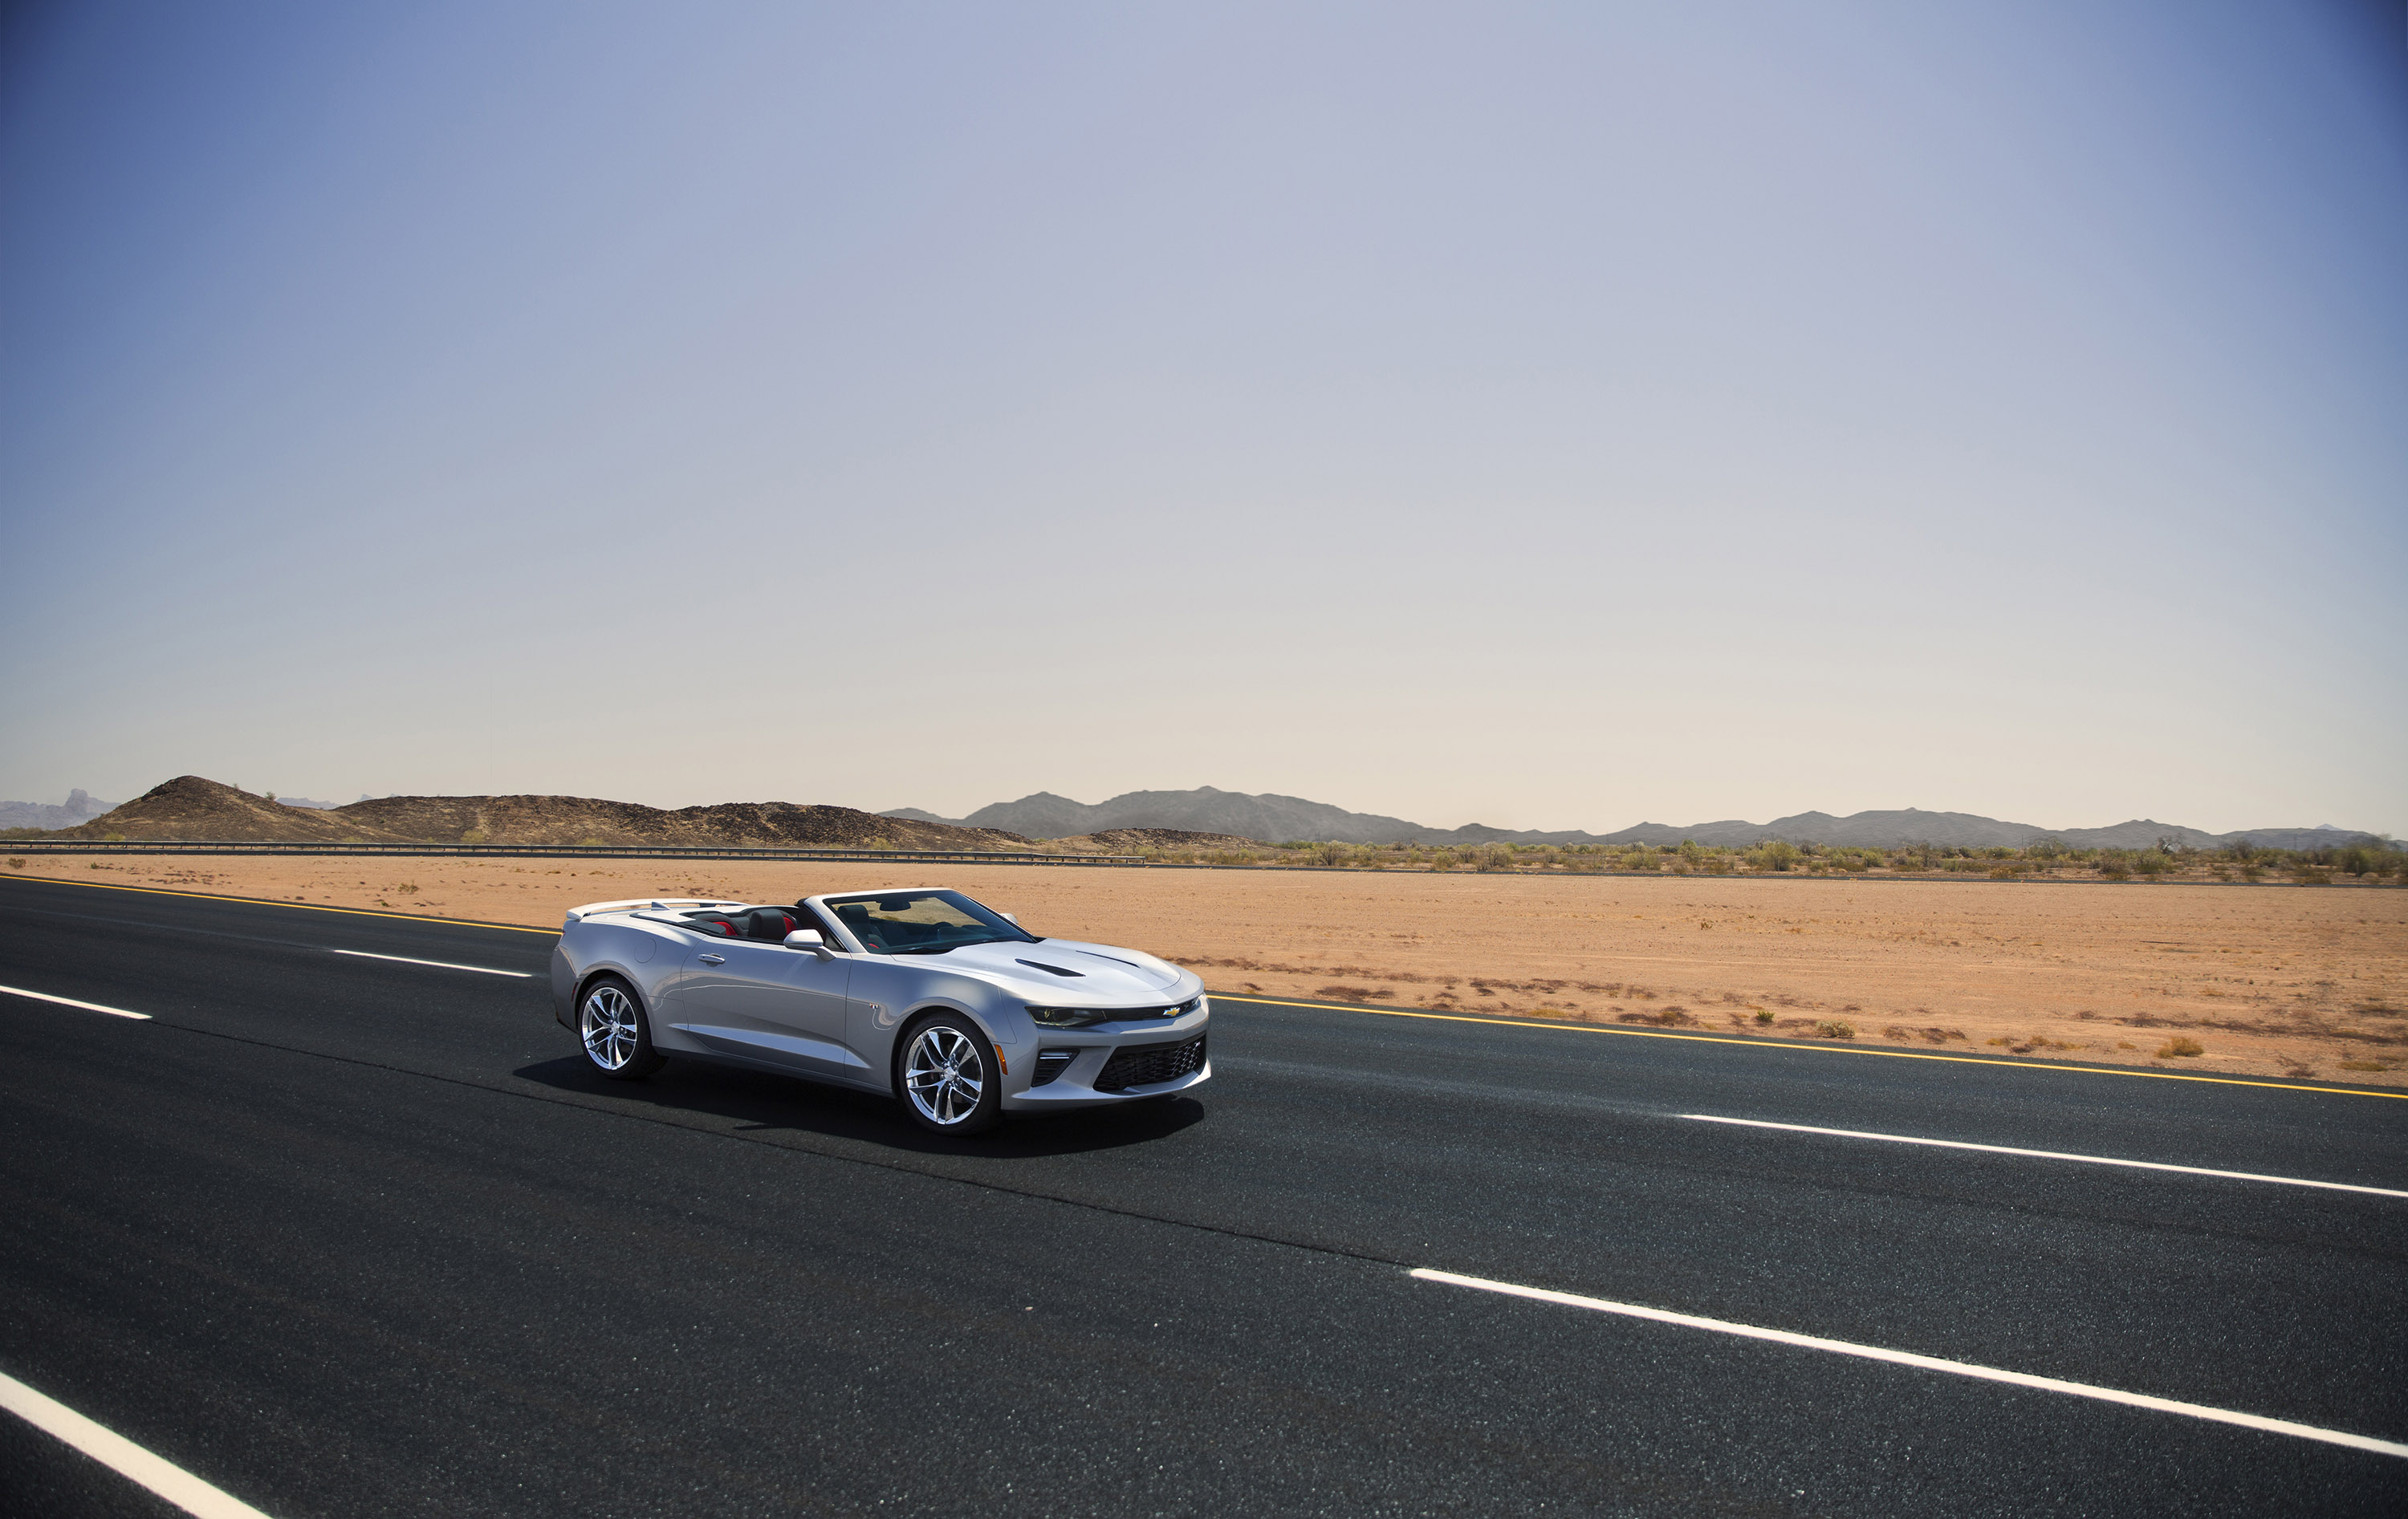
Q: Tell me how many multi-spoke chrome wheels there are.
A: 2